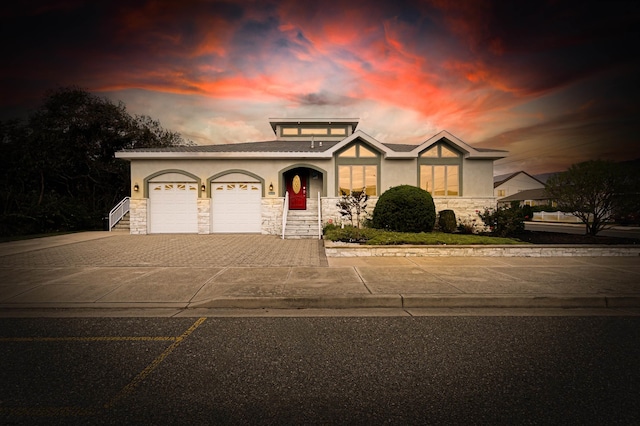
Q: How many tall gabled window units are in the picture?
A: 2